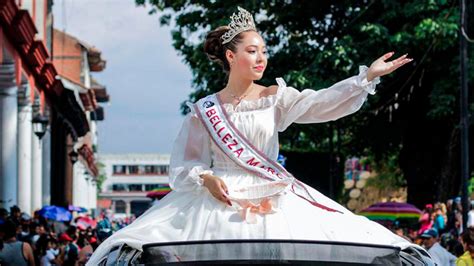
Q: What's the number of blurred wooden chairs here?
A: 0